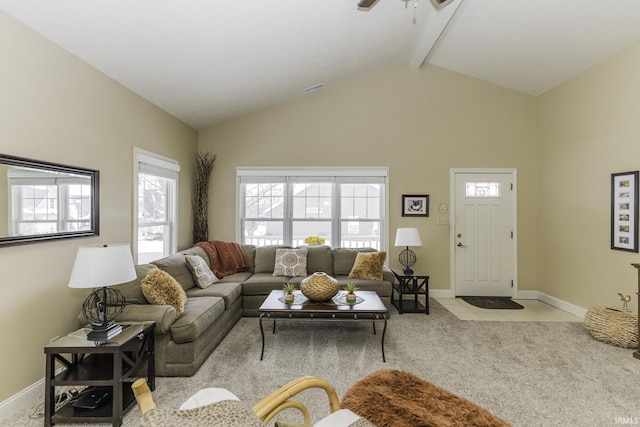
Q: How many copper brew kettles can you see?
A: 0